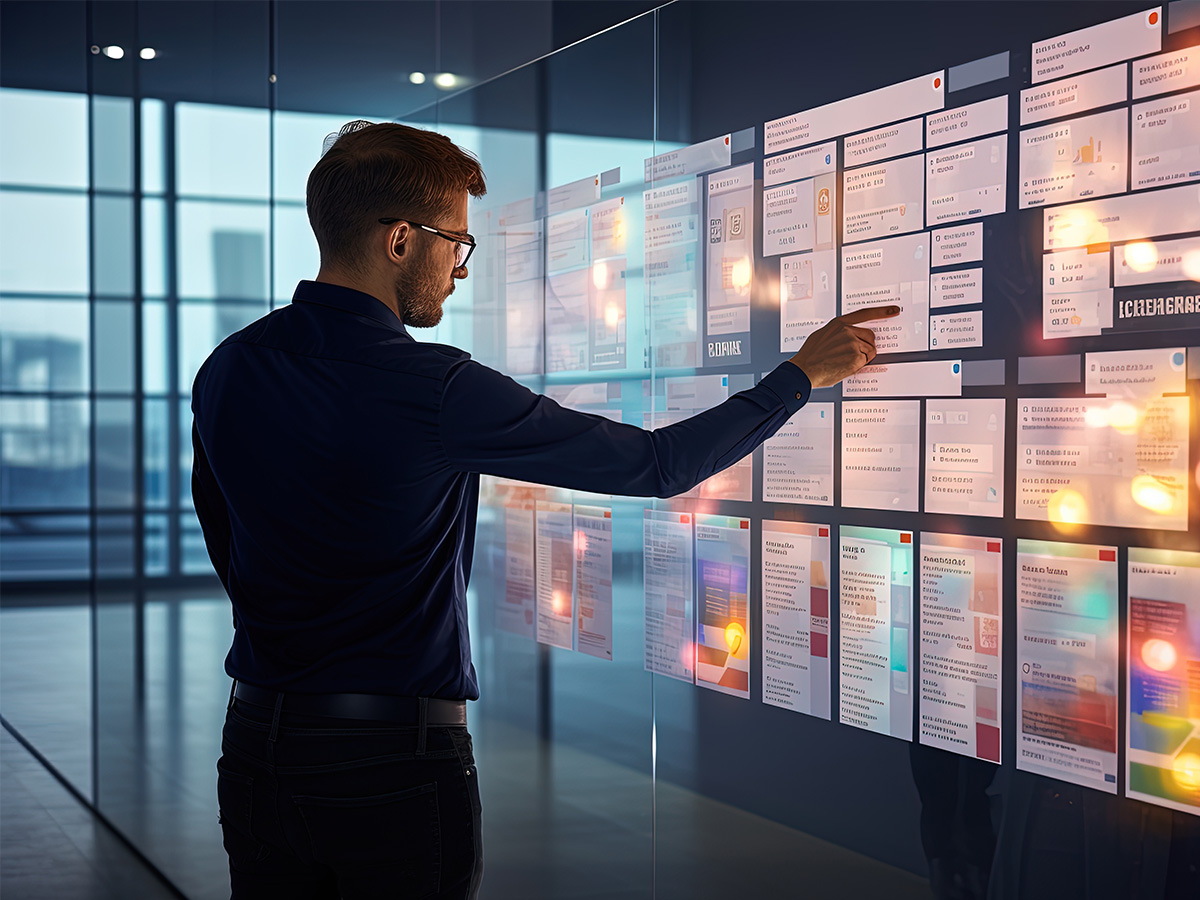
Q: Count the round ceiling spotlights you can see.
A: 4